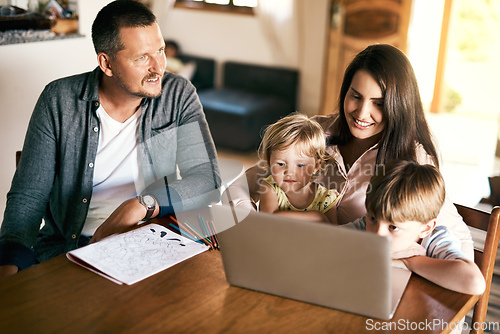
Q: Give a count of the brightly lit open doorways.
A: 1